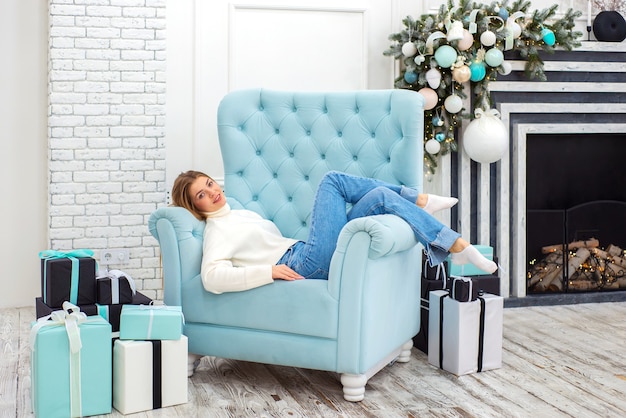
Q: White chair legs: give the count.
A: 3